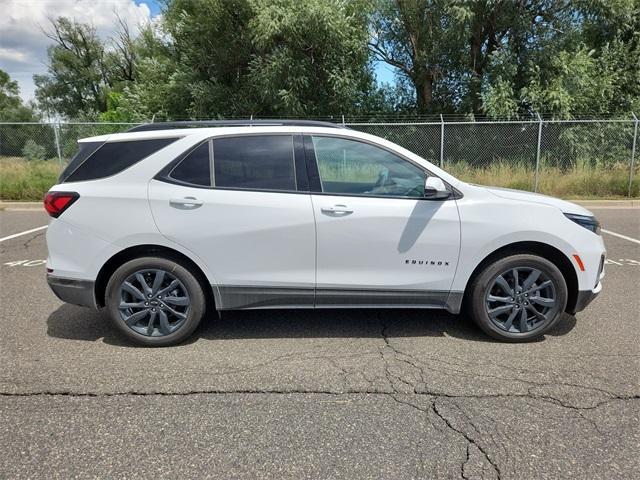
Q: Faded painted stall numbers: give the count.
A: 2